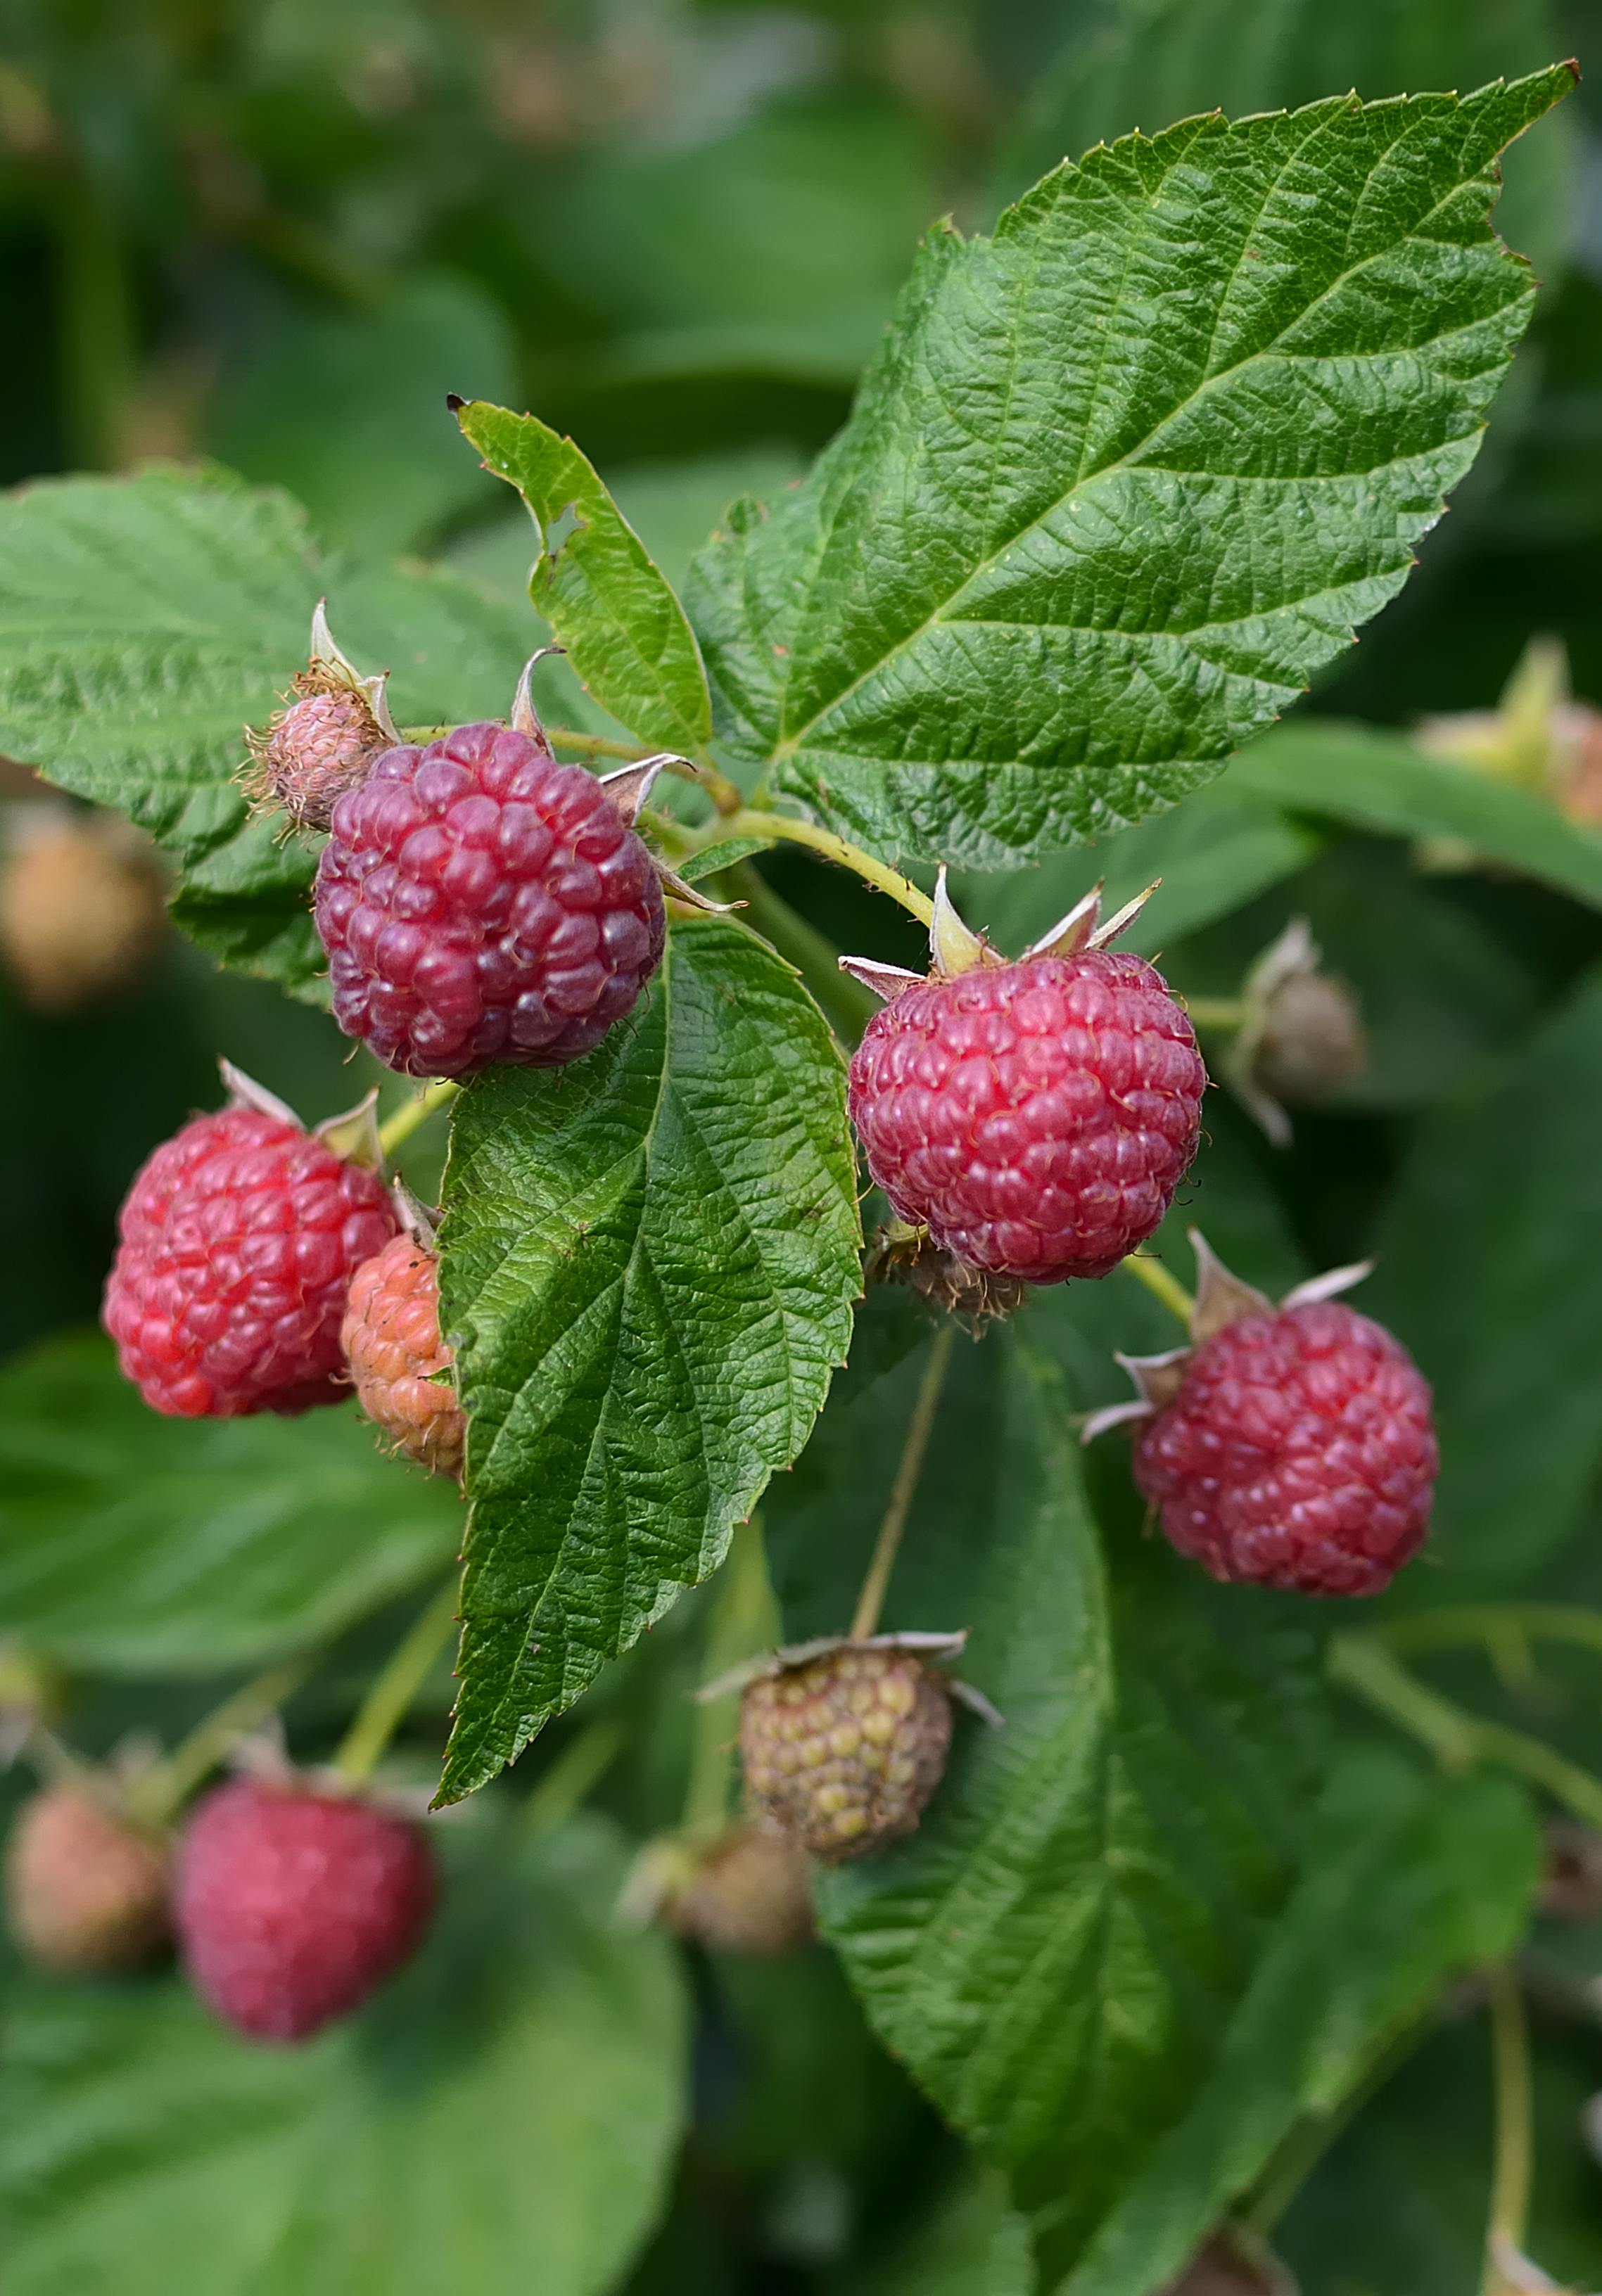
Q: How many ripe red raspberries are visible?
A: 5